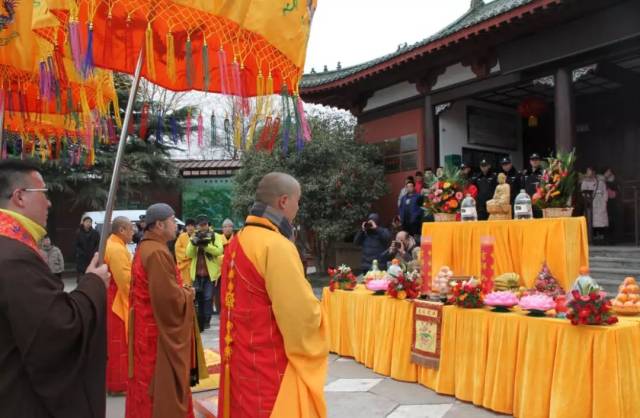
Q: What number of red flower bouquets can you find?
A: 4